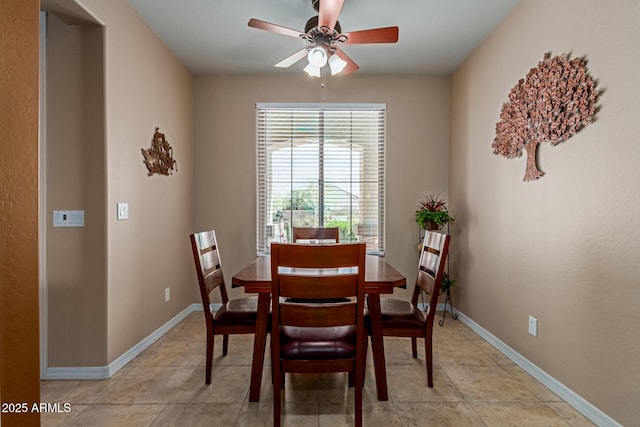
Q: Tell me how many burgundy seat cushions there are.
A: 3